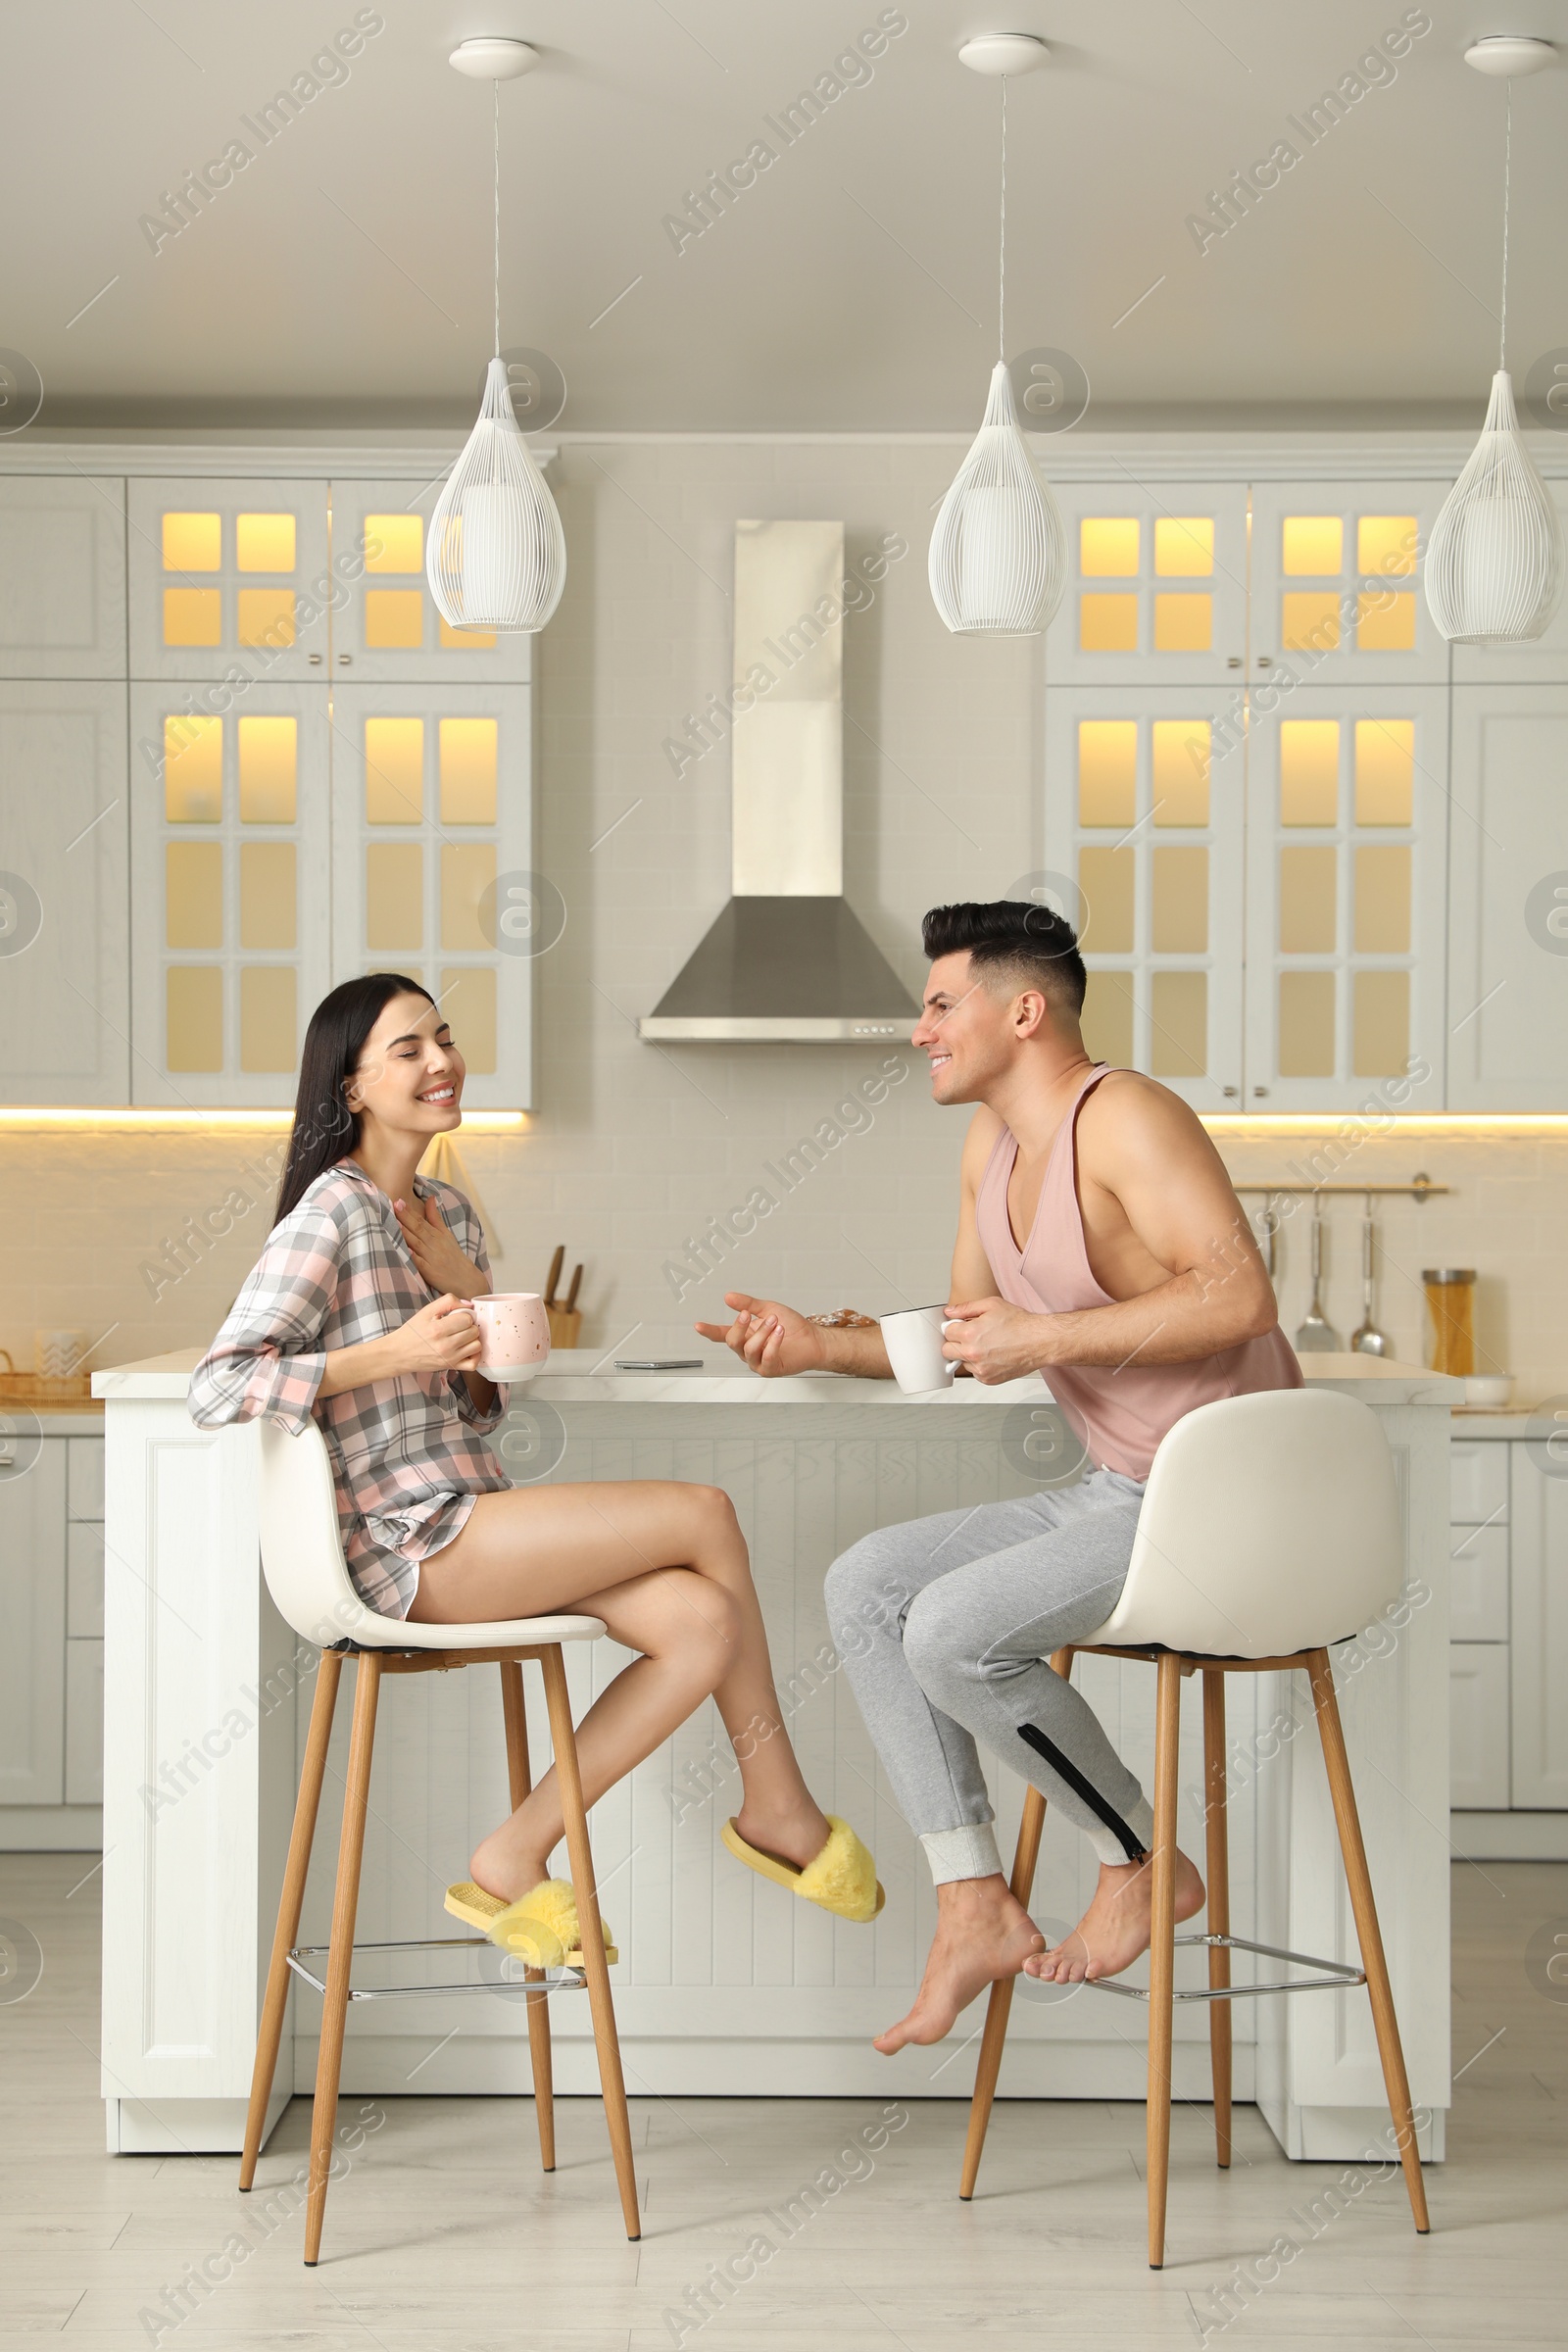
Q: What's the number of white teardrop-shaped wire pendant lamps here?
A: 3